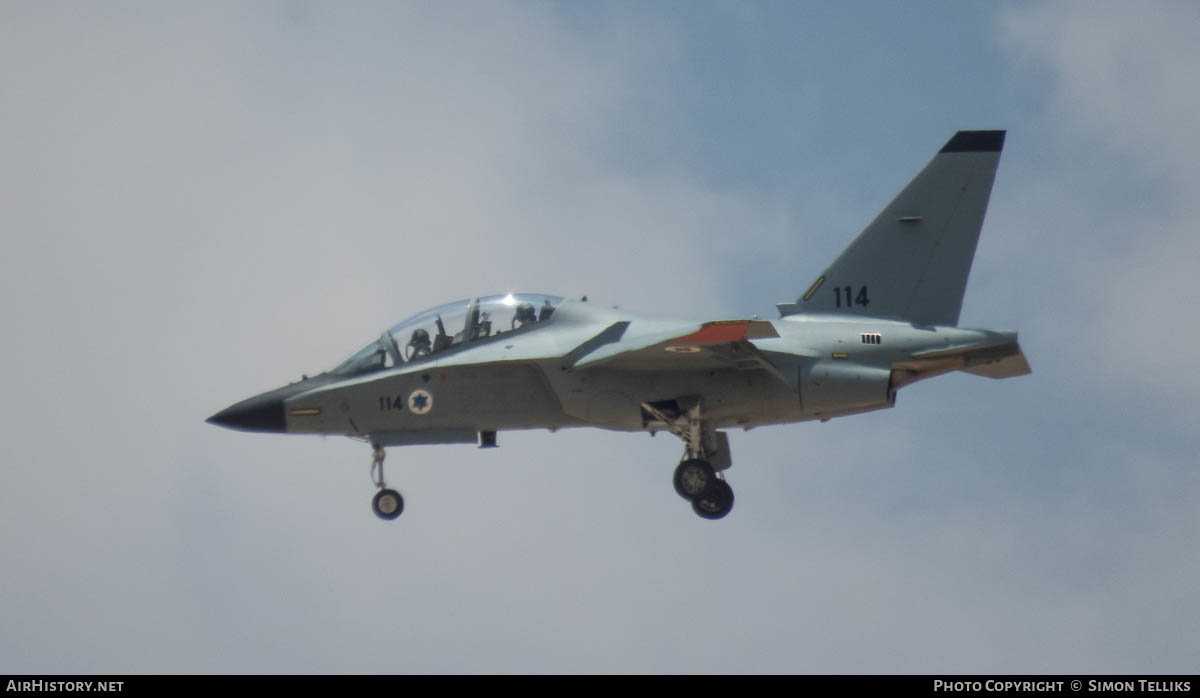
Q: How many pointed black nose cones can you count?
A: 1